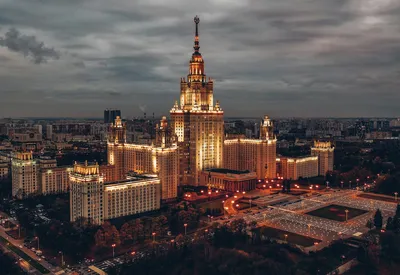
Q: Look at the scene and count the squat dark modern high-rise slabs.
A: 1